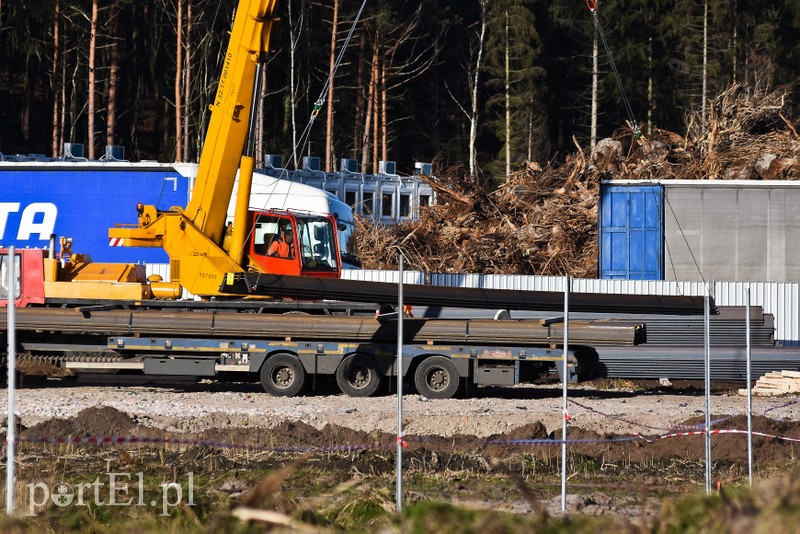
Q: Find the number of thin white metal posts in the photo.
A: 5